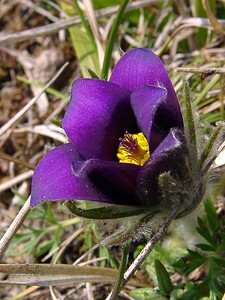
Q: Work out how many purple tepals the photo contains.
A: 6